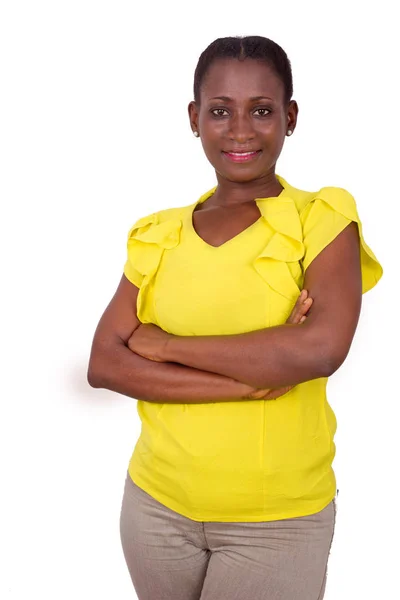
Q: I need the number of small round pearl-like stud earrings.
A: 2